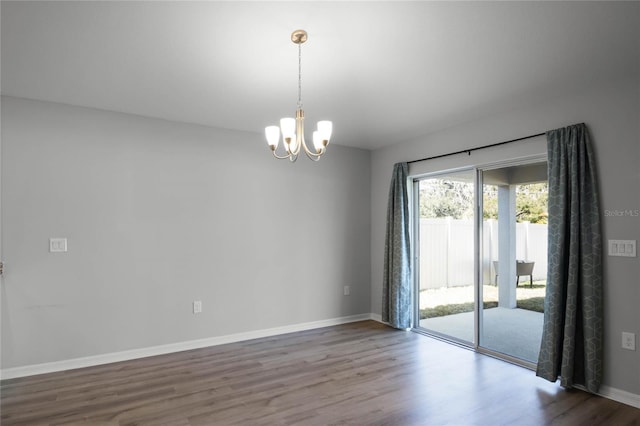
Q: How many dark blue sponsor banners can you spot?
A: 0